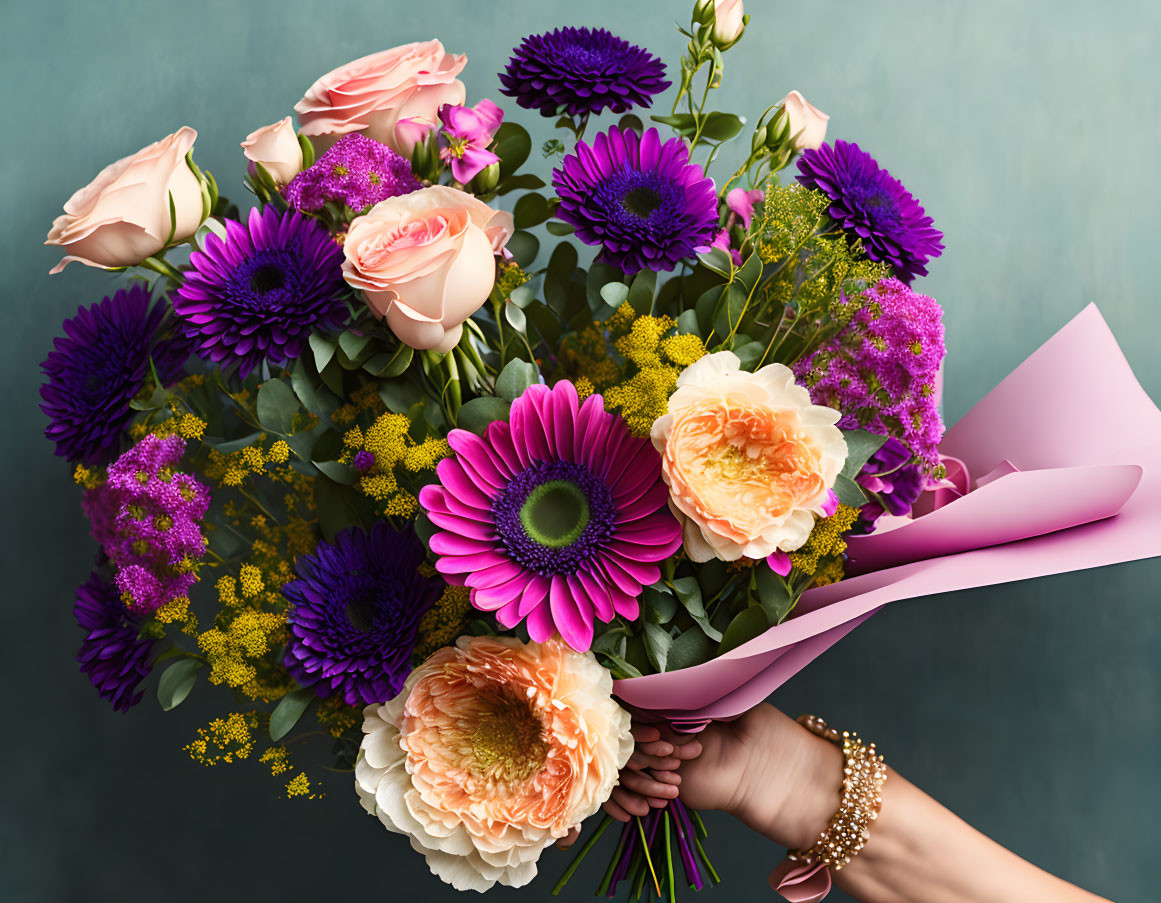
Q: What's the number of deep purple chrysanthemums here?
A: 7